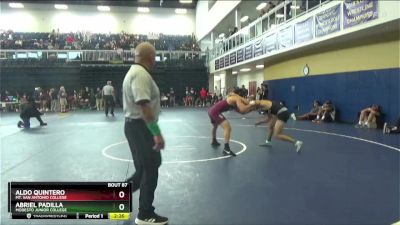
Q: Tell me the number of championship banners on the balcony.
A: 12